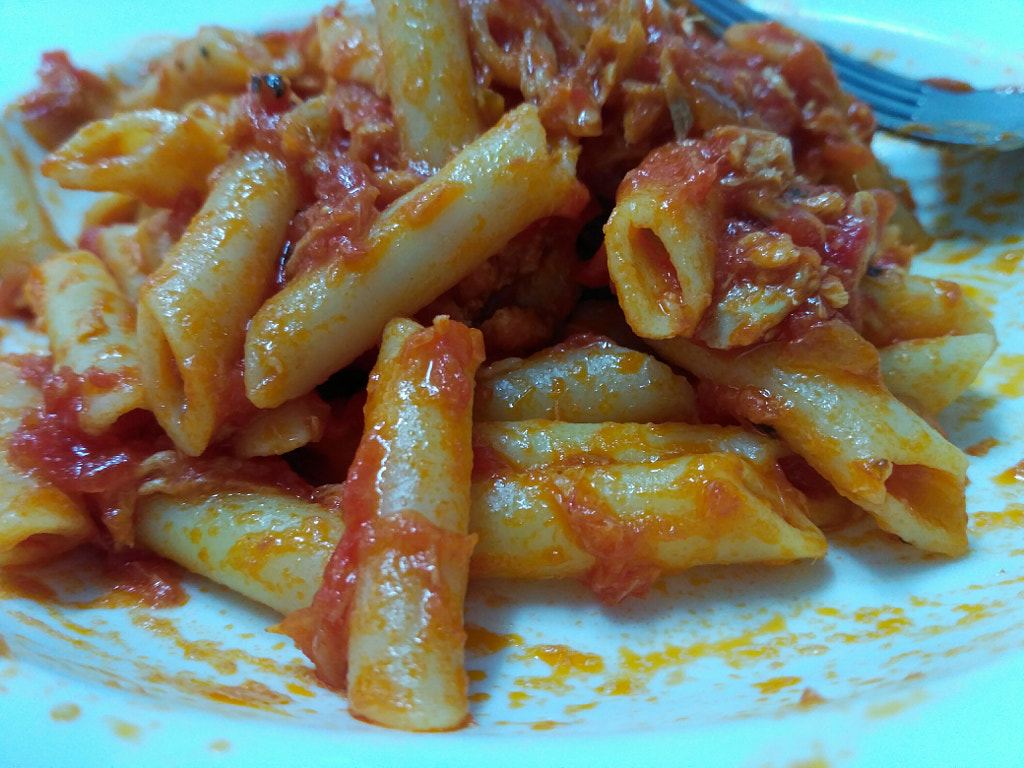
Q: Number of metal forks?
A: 1